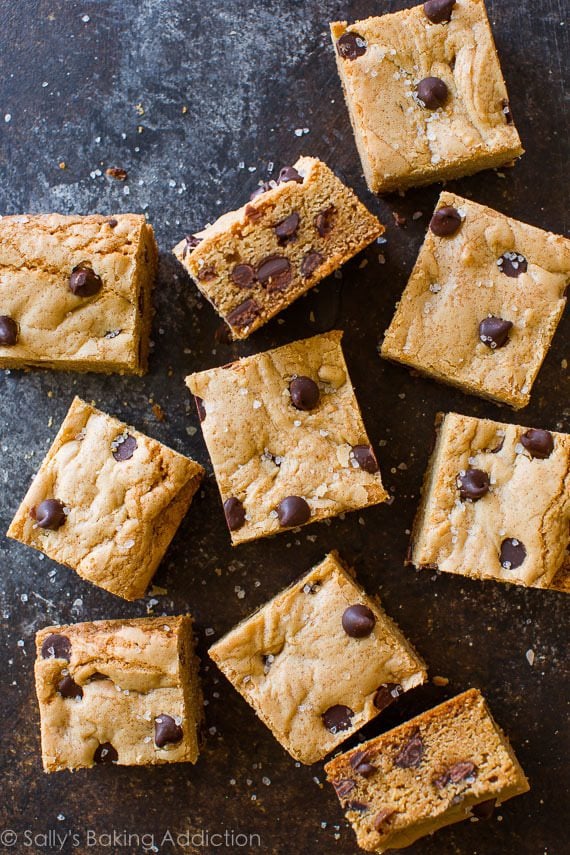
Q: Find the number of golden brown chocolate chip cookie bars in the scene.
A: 10